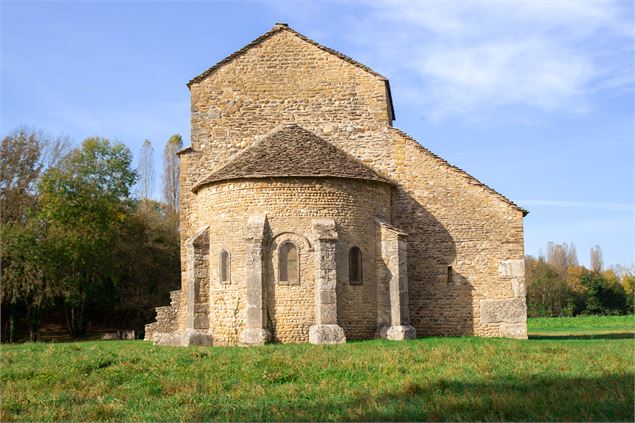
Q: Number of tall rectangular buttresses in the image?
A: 4